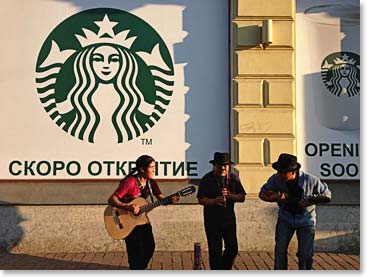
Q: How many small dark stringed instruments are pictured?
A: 1